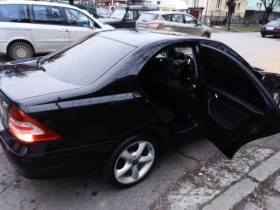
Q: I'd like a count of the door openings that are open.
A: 1